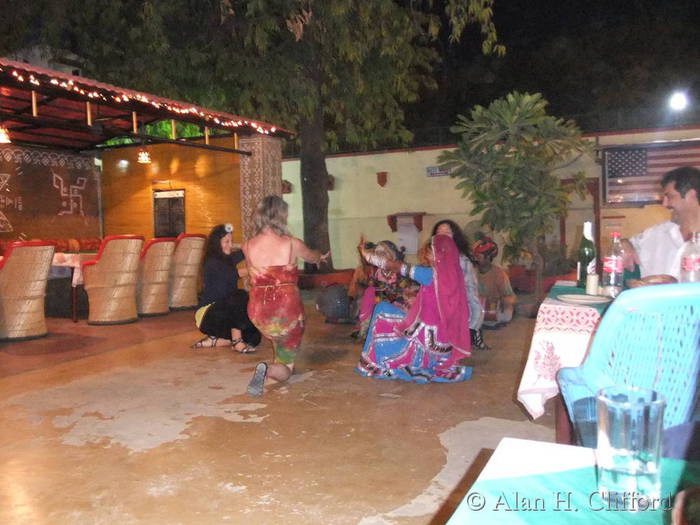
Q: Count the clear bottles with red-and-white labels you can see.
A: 2